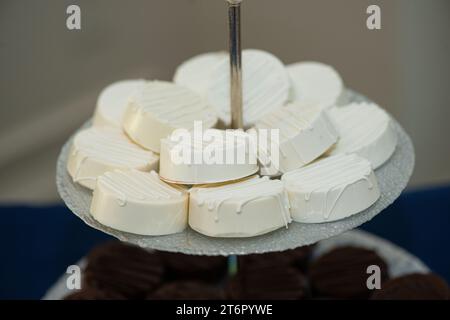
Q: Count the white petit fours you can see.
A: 12